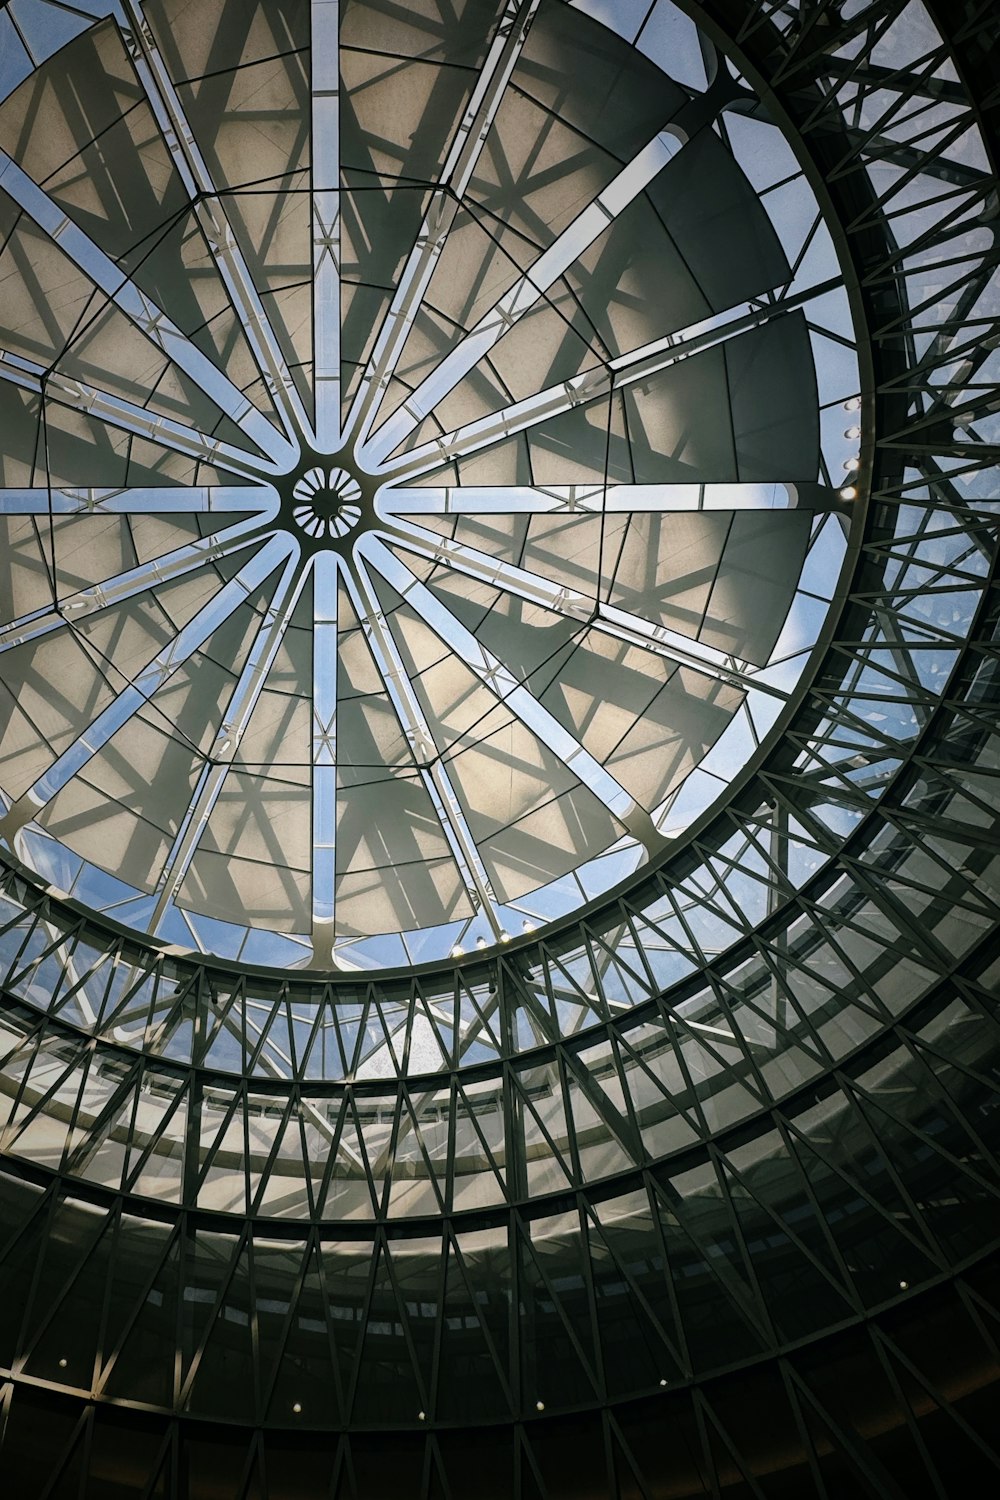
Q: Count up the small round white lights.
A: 14